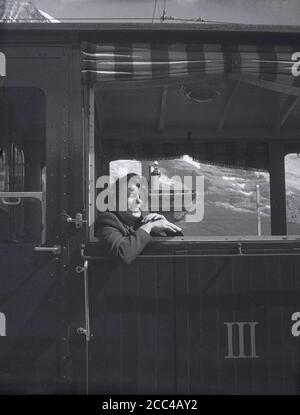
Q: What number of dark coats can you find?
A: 1